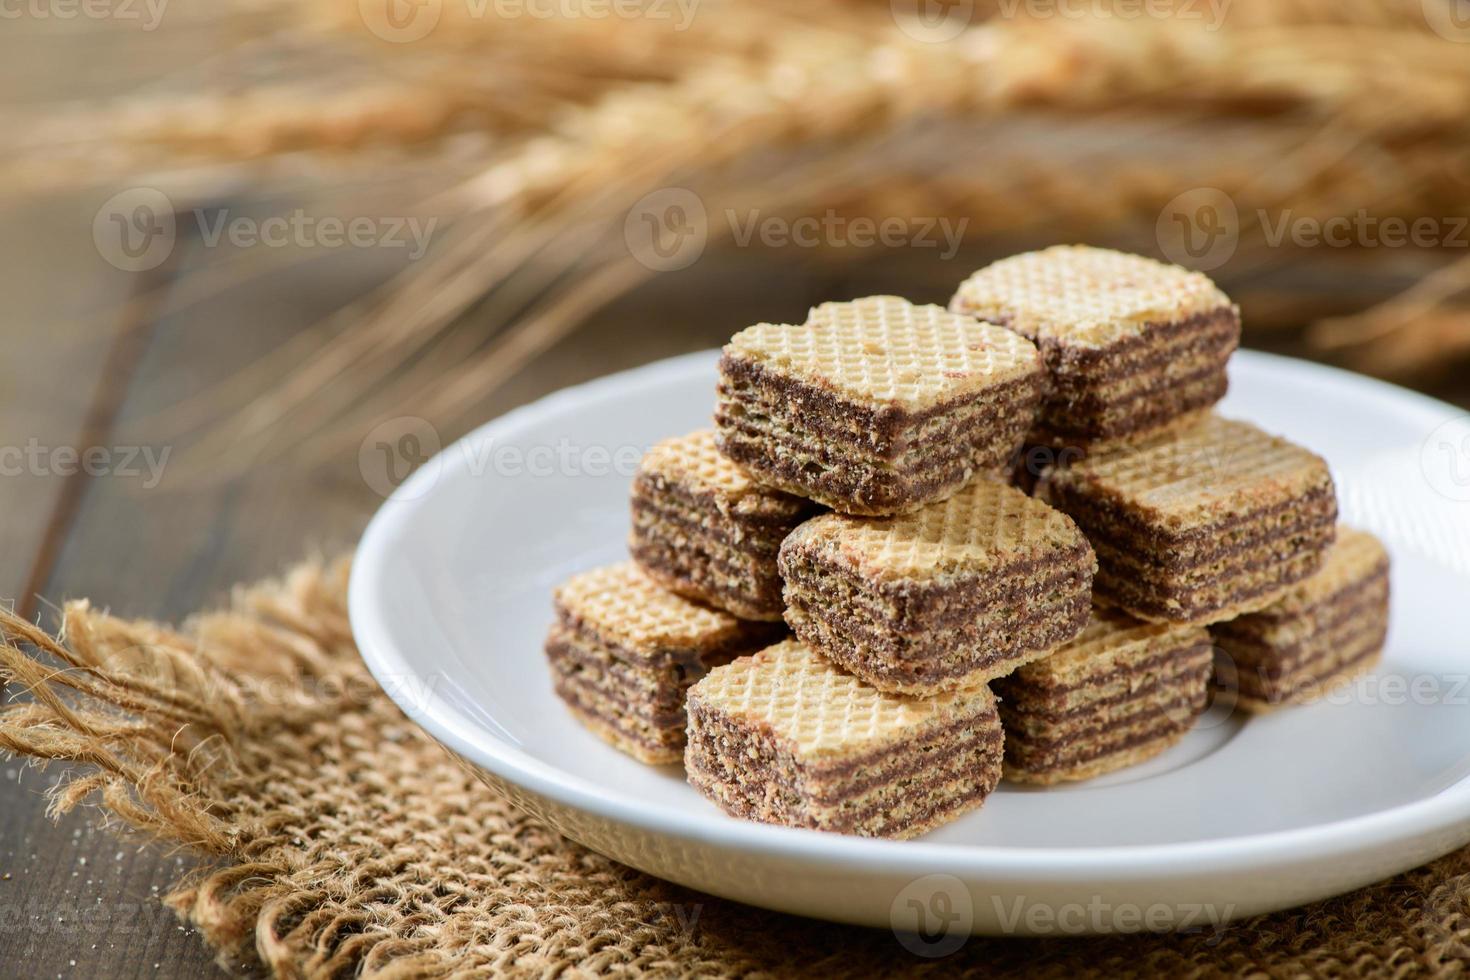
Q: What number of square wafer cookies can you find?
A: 9